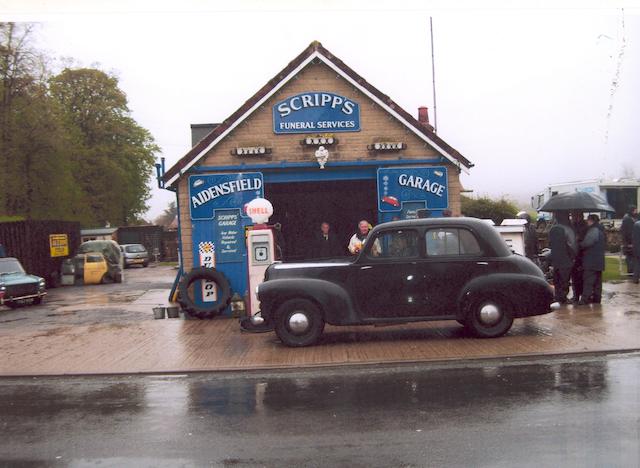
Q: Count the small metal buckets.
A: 2